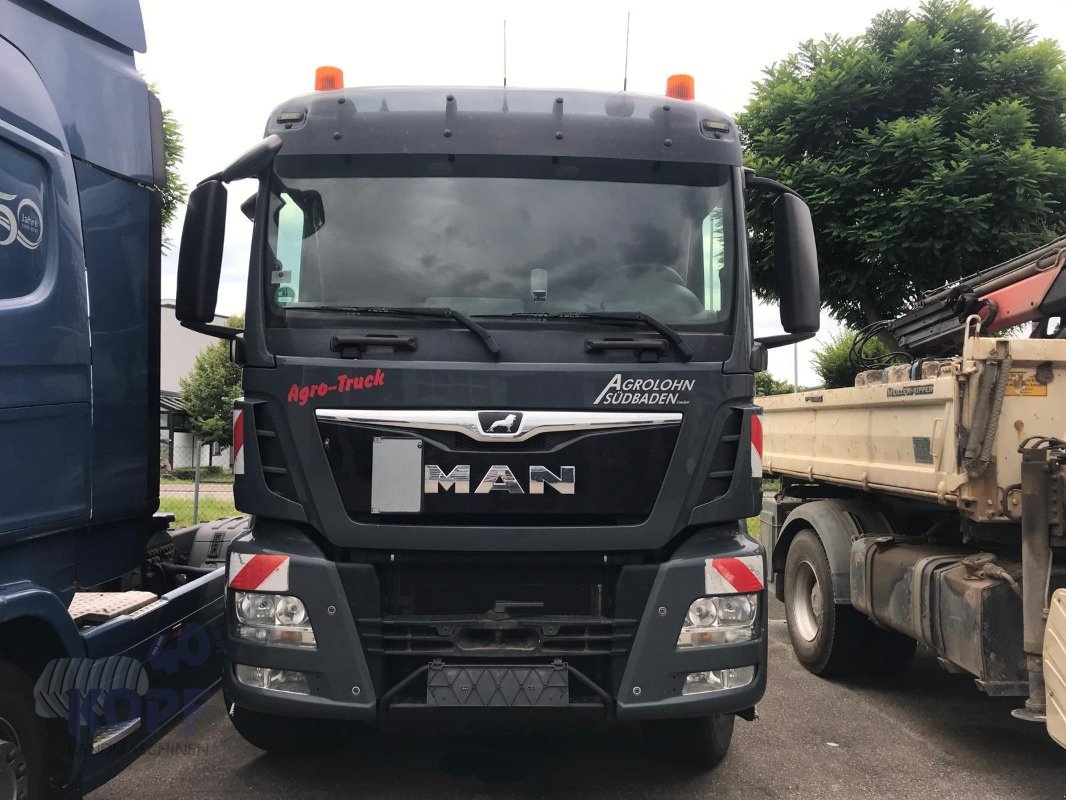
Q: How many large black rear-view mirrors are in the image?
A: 2